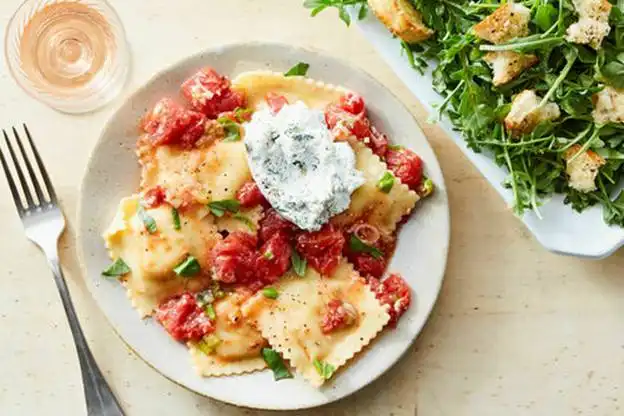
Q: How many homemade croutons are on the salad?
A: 7